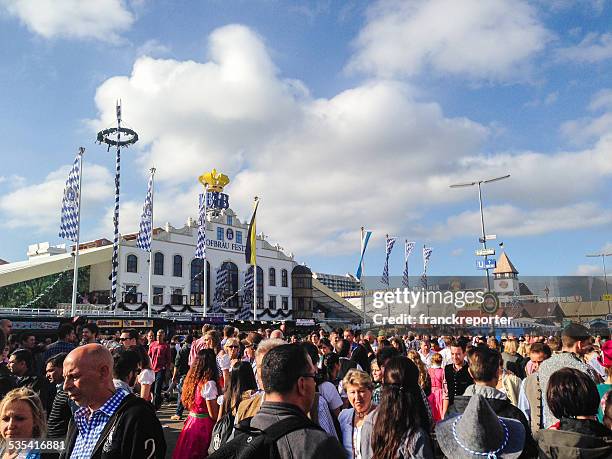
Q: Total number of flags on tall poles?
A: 8